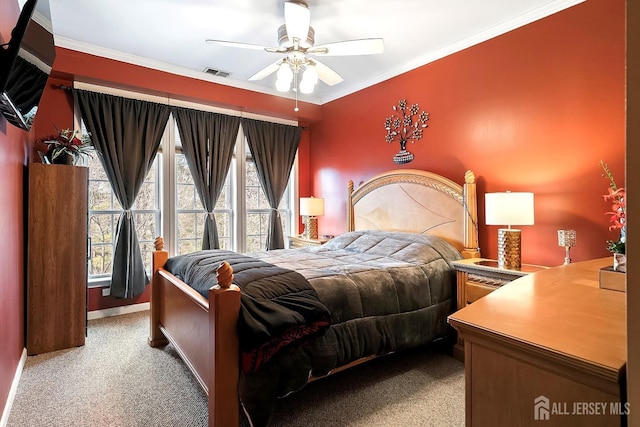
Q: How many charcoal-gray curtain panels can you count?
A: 3